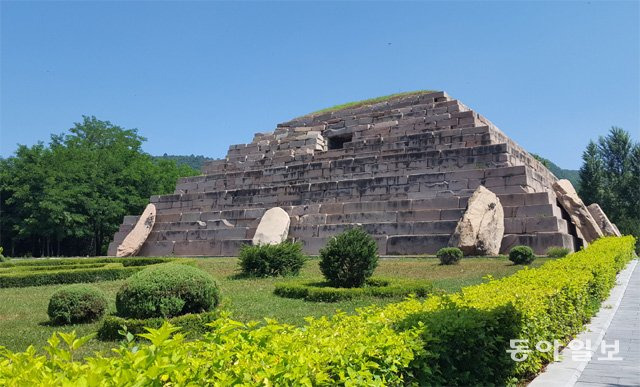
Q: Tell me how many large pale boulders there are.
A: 5